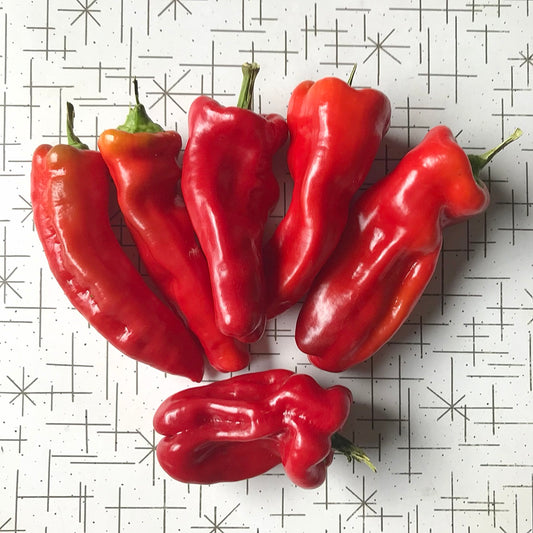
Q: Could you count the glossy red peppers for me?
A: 6